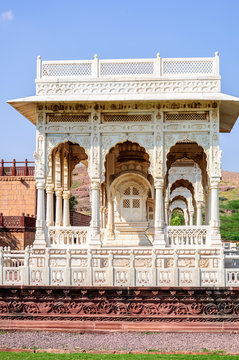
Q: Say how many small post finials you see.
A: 4